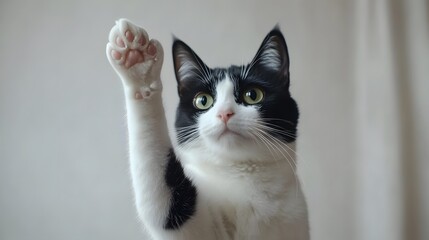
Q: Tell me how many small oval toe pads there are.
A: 5